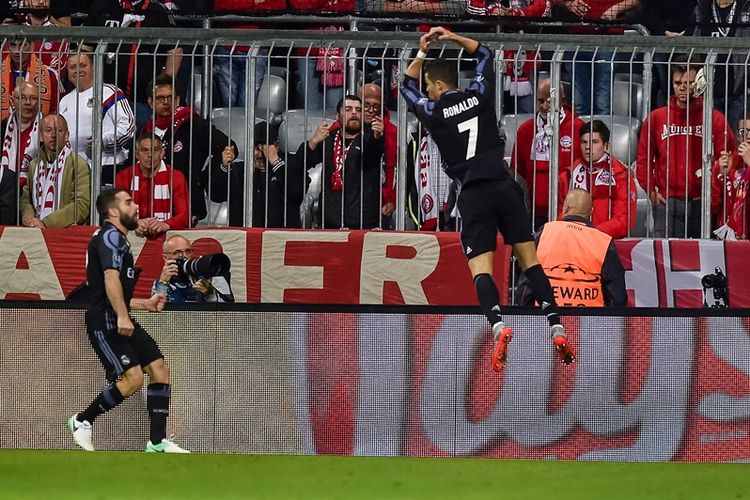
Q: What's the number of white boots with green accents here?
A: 2